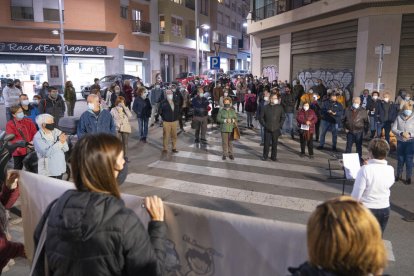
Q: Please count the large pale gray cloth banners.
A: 1